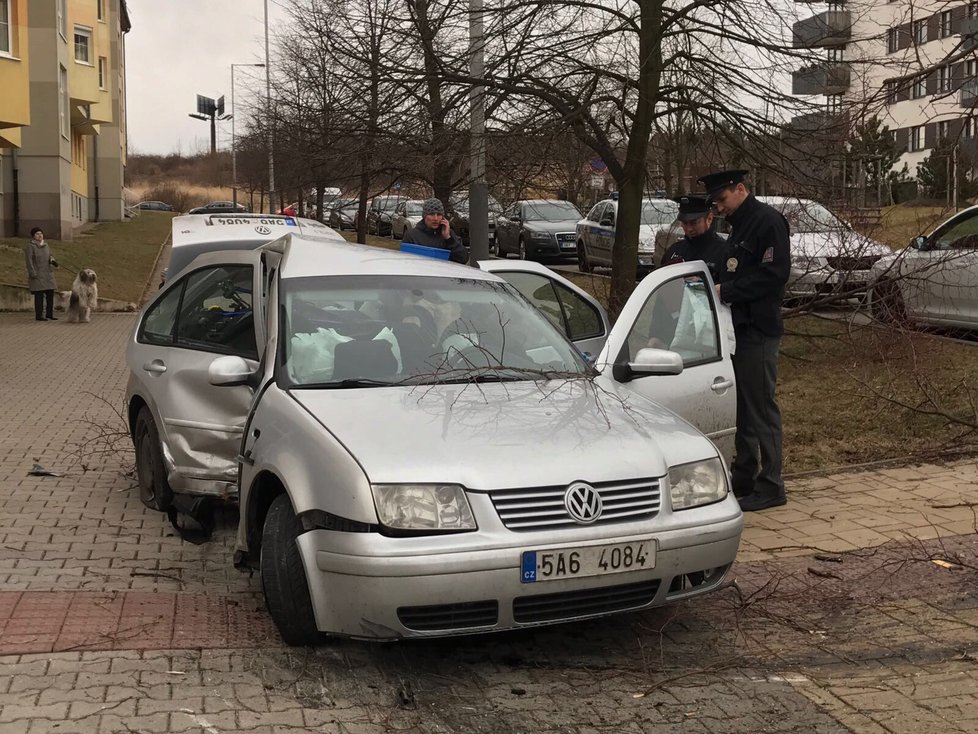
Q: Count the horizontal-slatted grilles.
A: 3